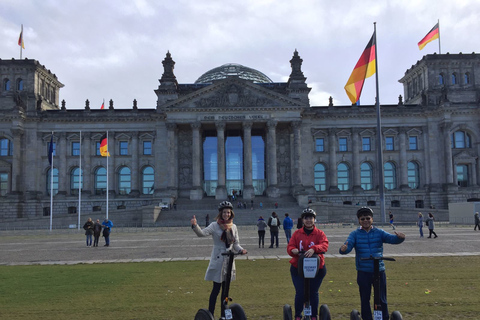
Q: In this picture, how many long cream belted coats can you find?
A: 1